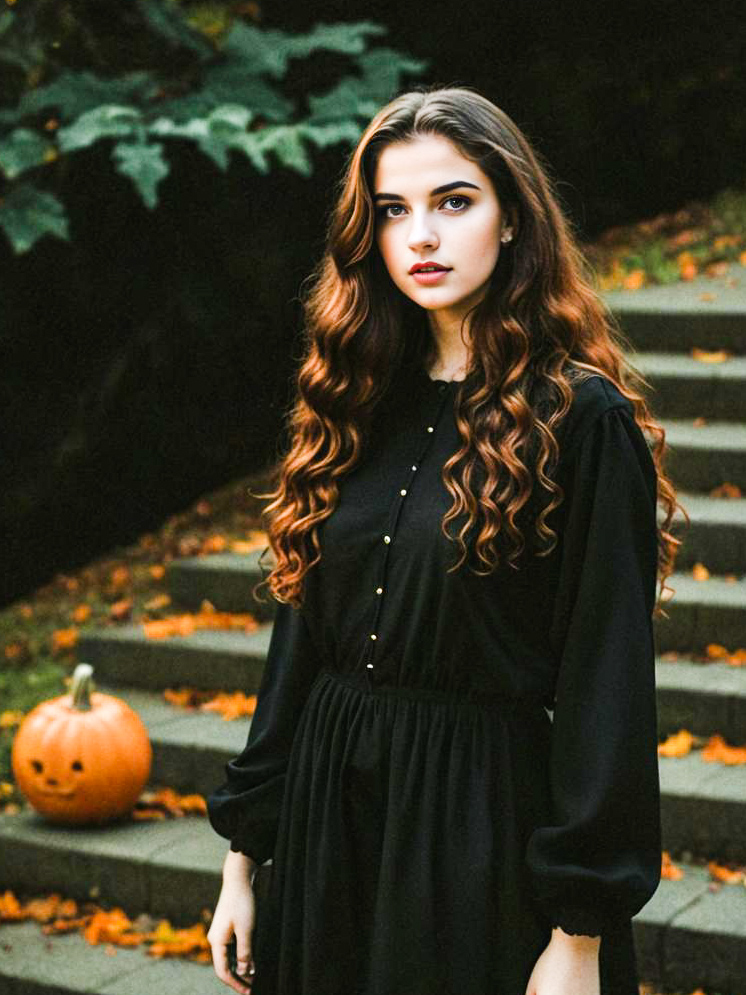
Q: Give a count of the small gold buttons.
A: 7